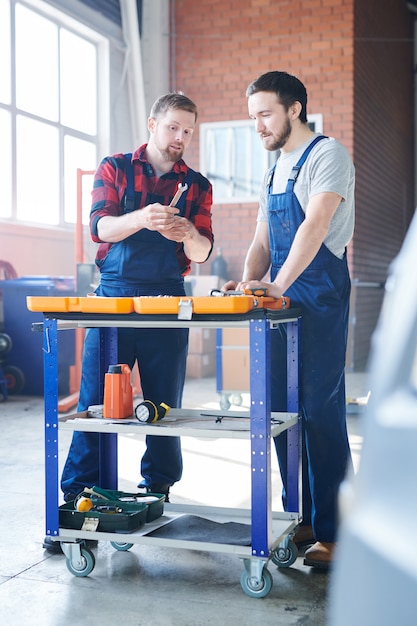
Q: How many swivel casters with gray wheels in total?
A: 4